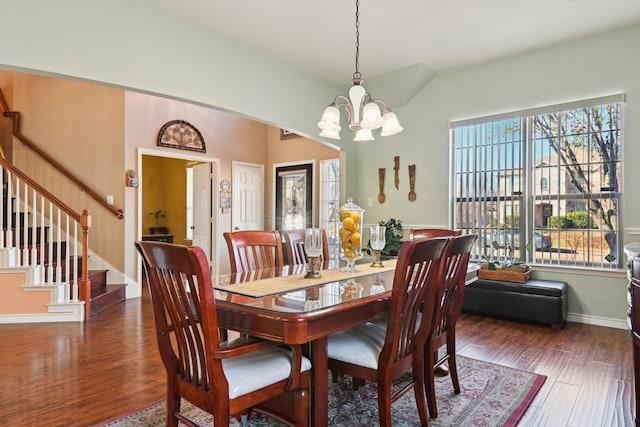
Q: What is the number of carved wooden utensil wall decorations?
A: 3